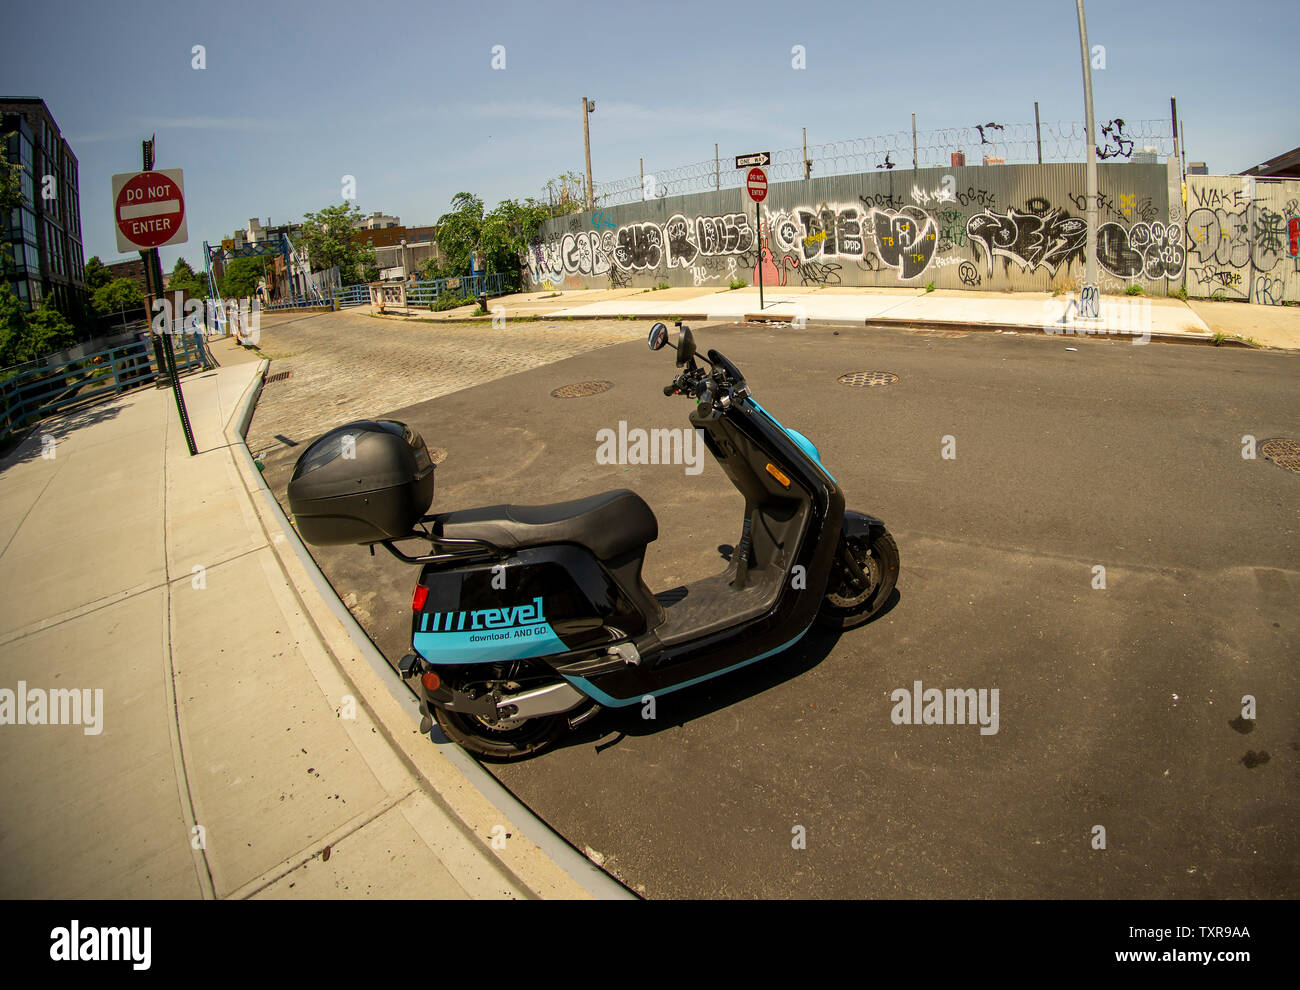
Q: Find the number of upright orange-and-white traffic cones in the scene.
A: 0